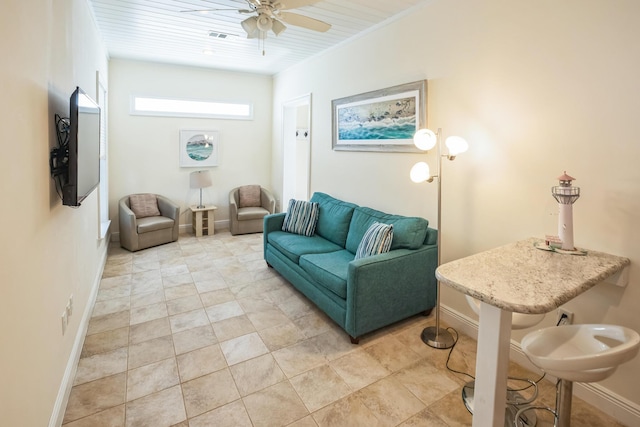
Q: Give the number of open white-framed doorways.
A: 1